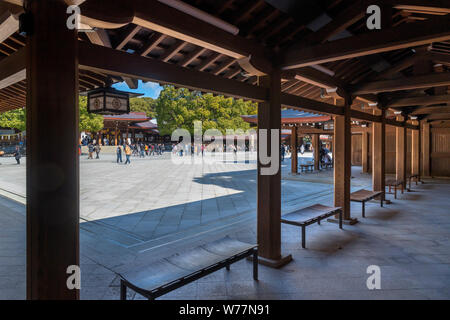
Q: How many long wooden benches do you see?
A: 5